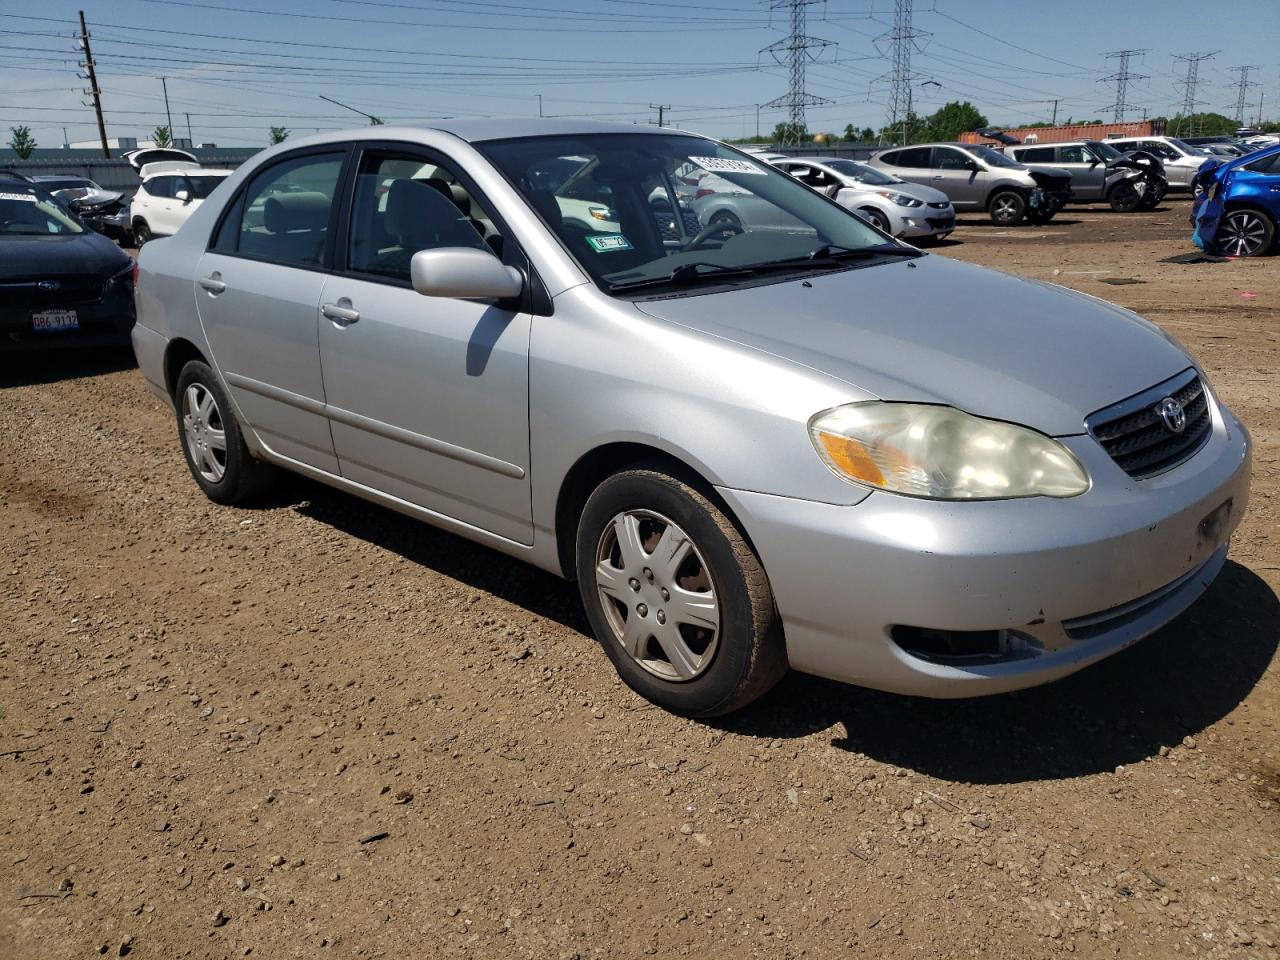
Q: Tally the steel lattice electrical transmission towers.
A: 5